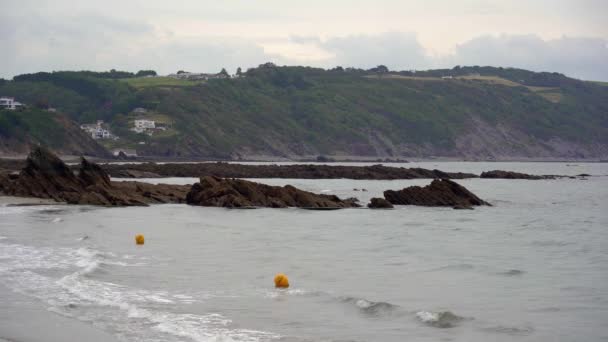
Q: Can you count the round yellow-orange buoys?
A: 2